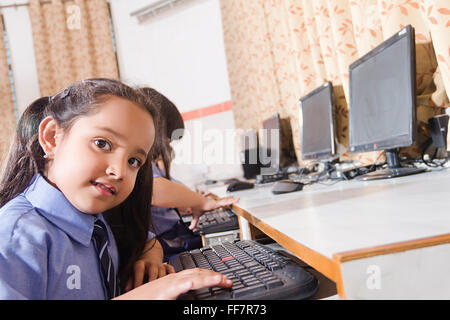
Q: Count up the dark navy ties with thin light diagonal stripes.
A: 1